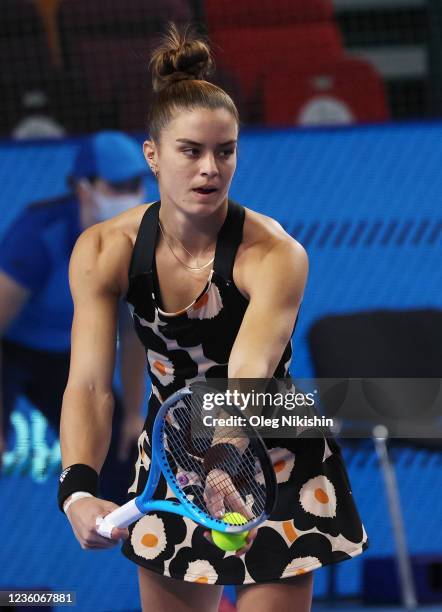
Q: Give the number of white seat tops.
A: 2